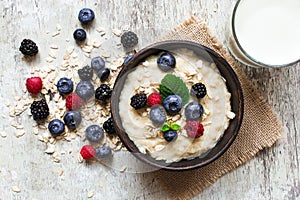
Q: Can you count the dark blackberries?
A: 8